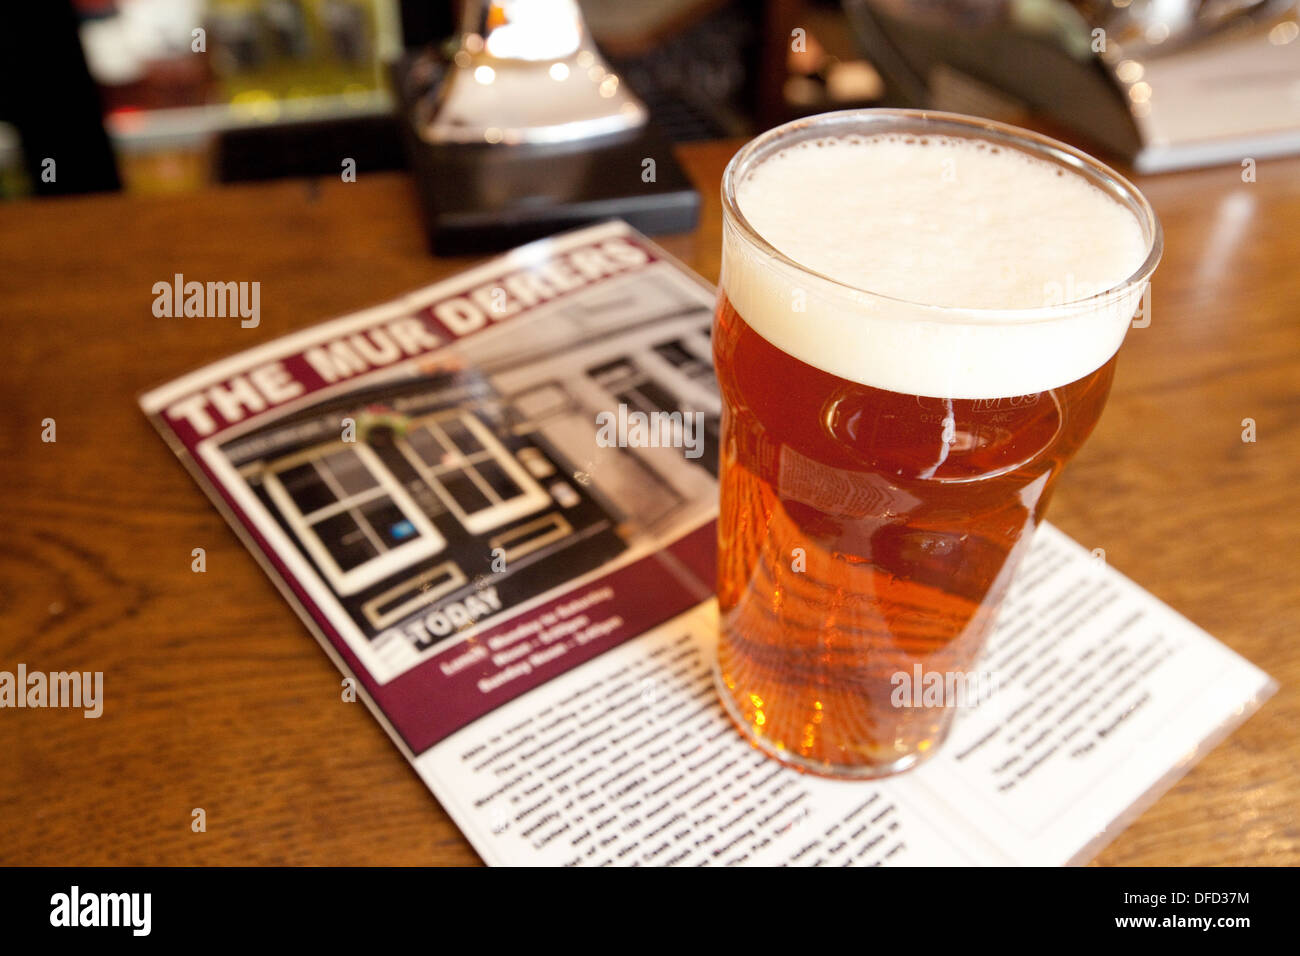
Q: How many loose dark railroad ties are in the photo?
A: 0